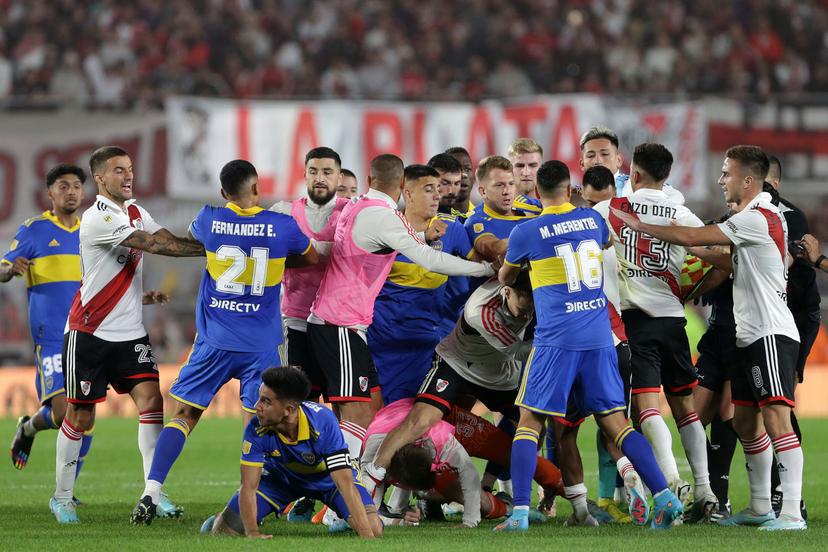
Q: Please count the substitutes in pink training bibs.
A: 3